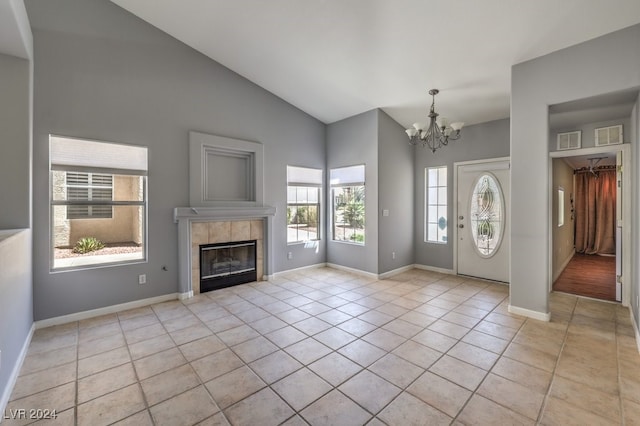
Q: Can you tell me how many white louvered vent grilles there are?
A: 2